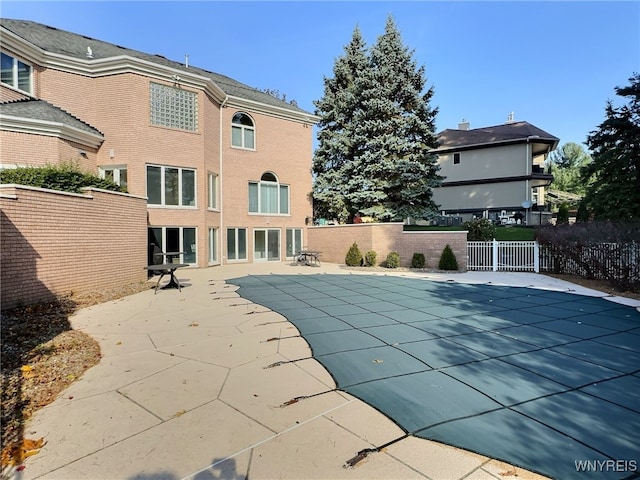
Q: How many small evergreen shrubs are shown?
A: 5